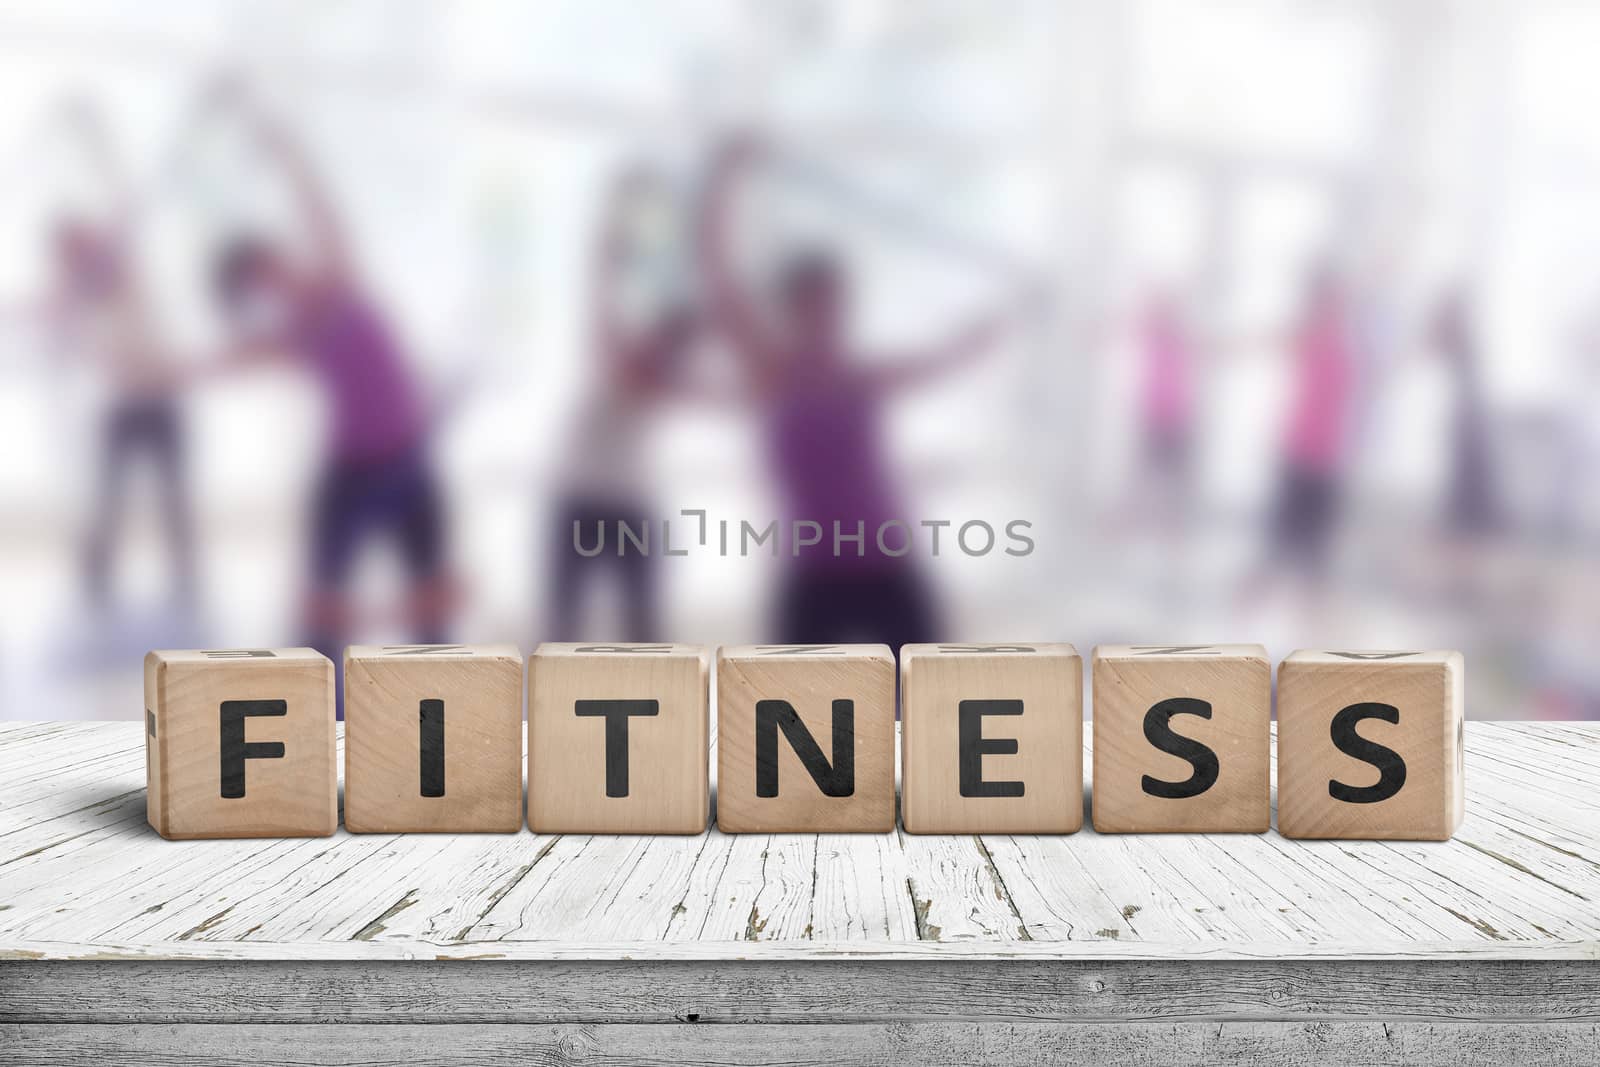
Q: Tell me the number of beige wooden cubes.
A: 7